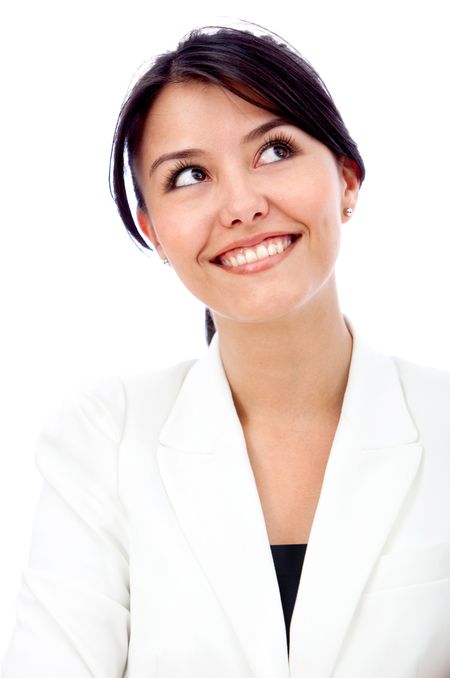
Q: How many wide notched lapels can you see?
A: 2